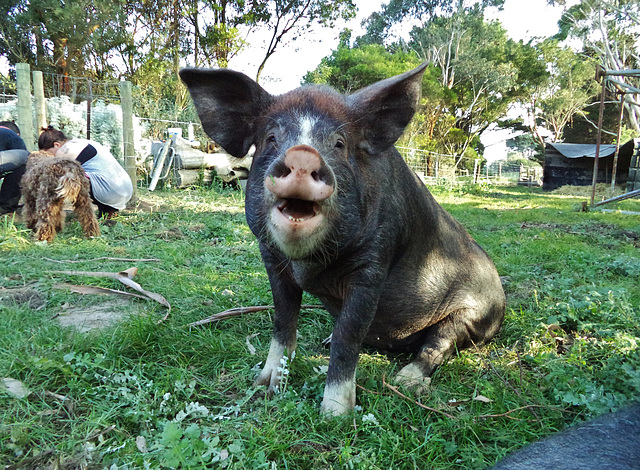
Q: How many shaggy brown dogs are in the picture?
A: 1